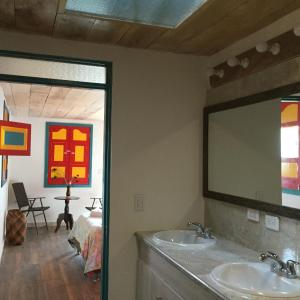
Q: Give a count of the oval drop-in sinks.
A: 2